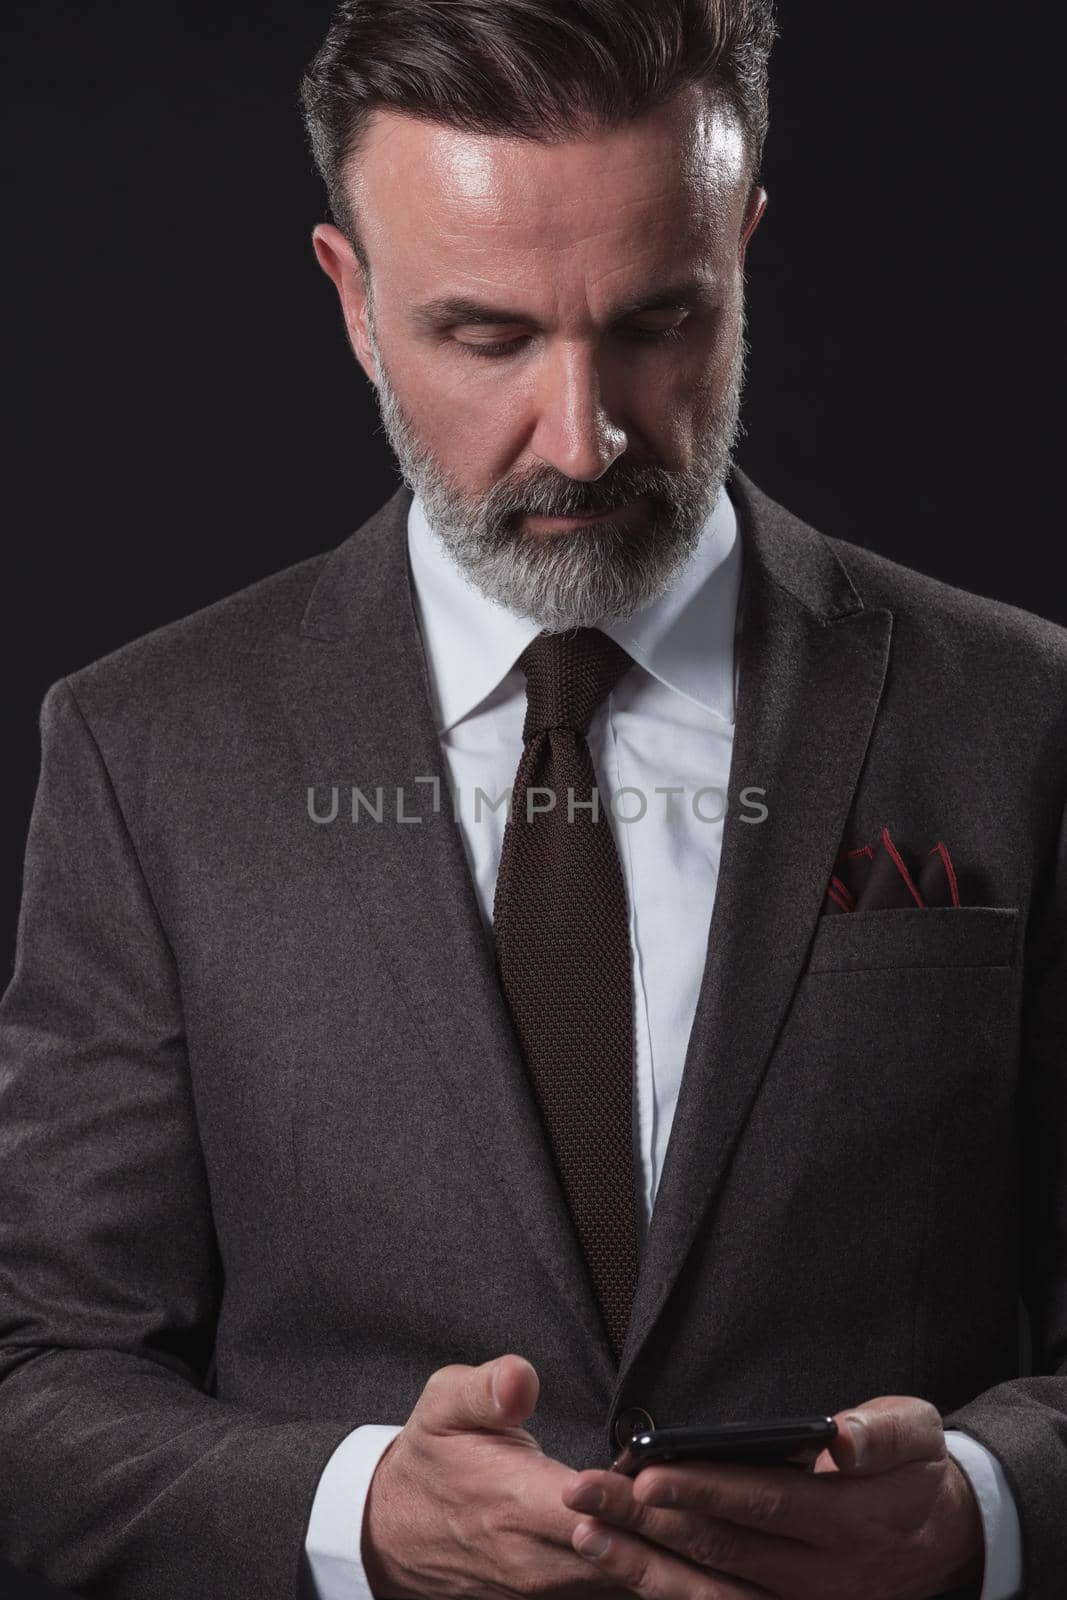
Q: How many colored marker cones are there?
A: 0